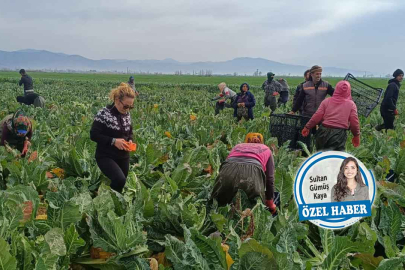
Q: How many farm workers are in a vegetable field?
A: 14